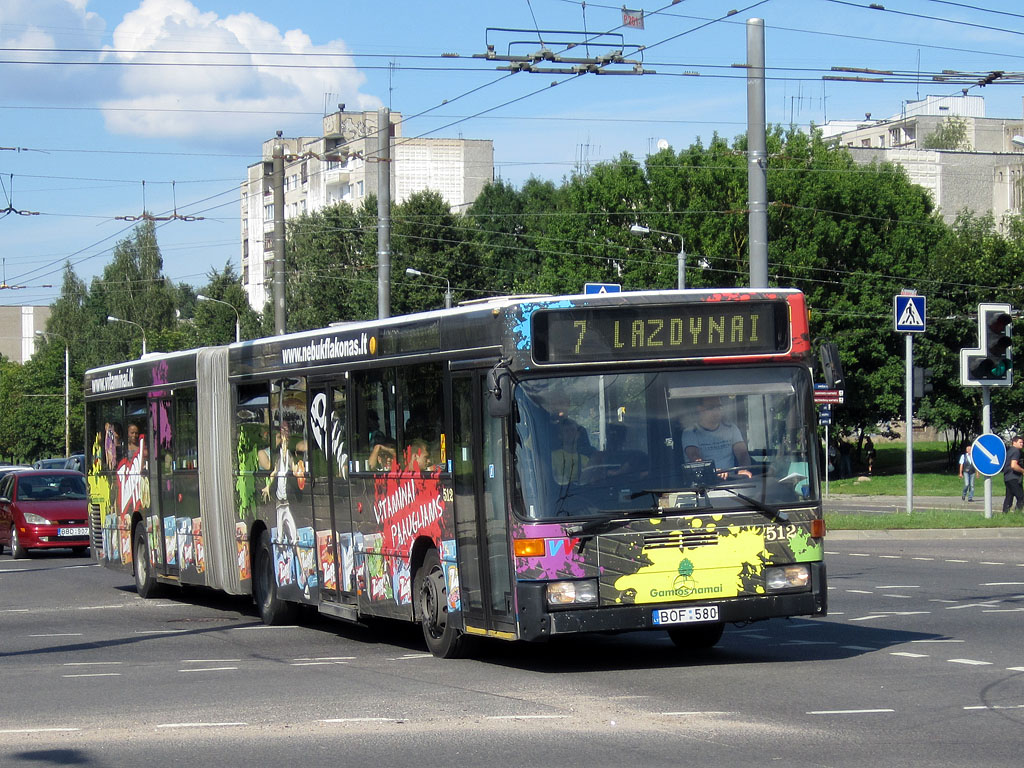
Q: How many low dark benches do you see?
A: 0